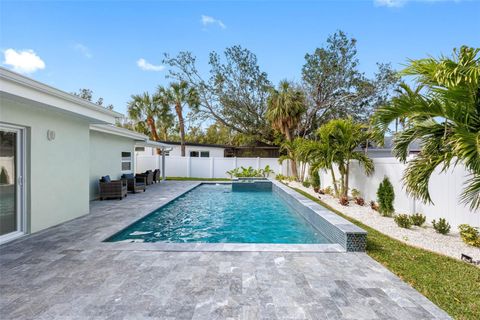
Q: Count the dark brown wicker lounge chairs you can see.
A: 4